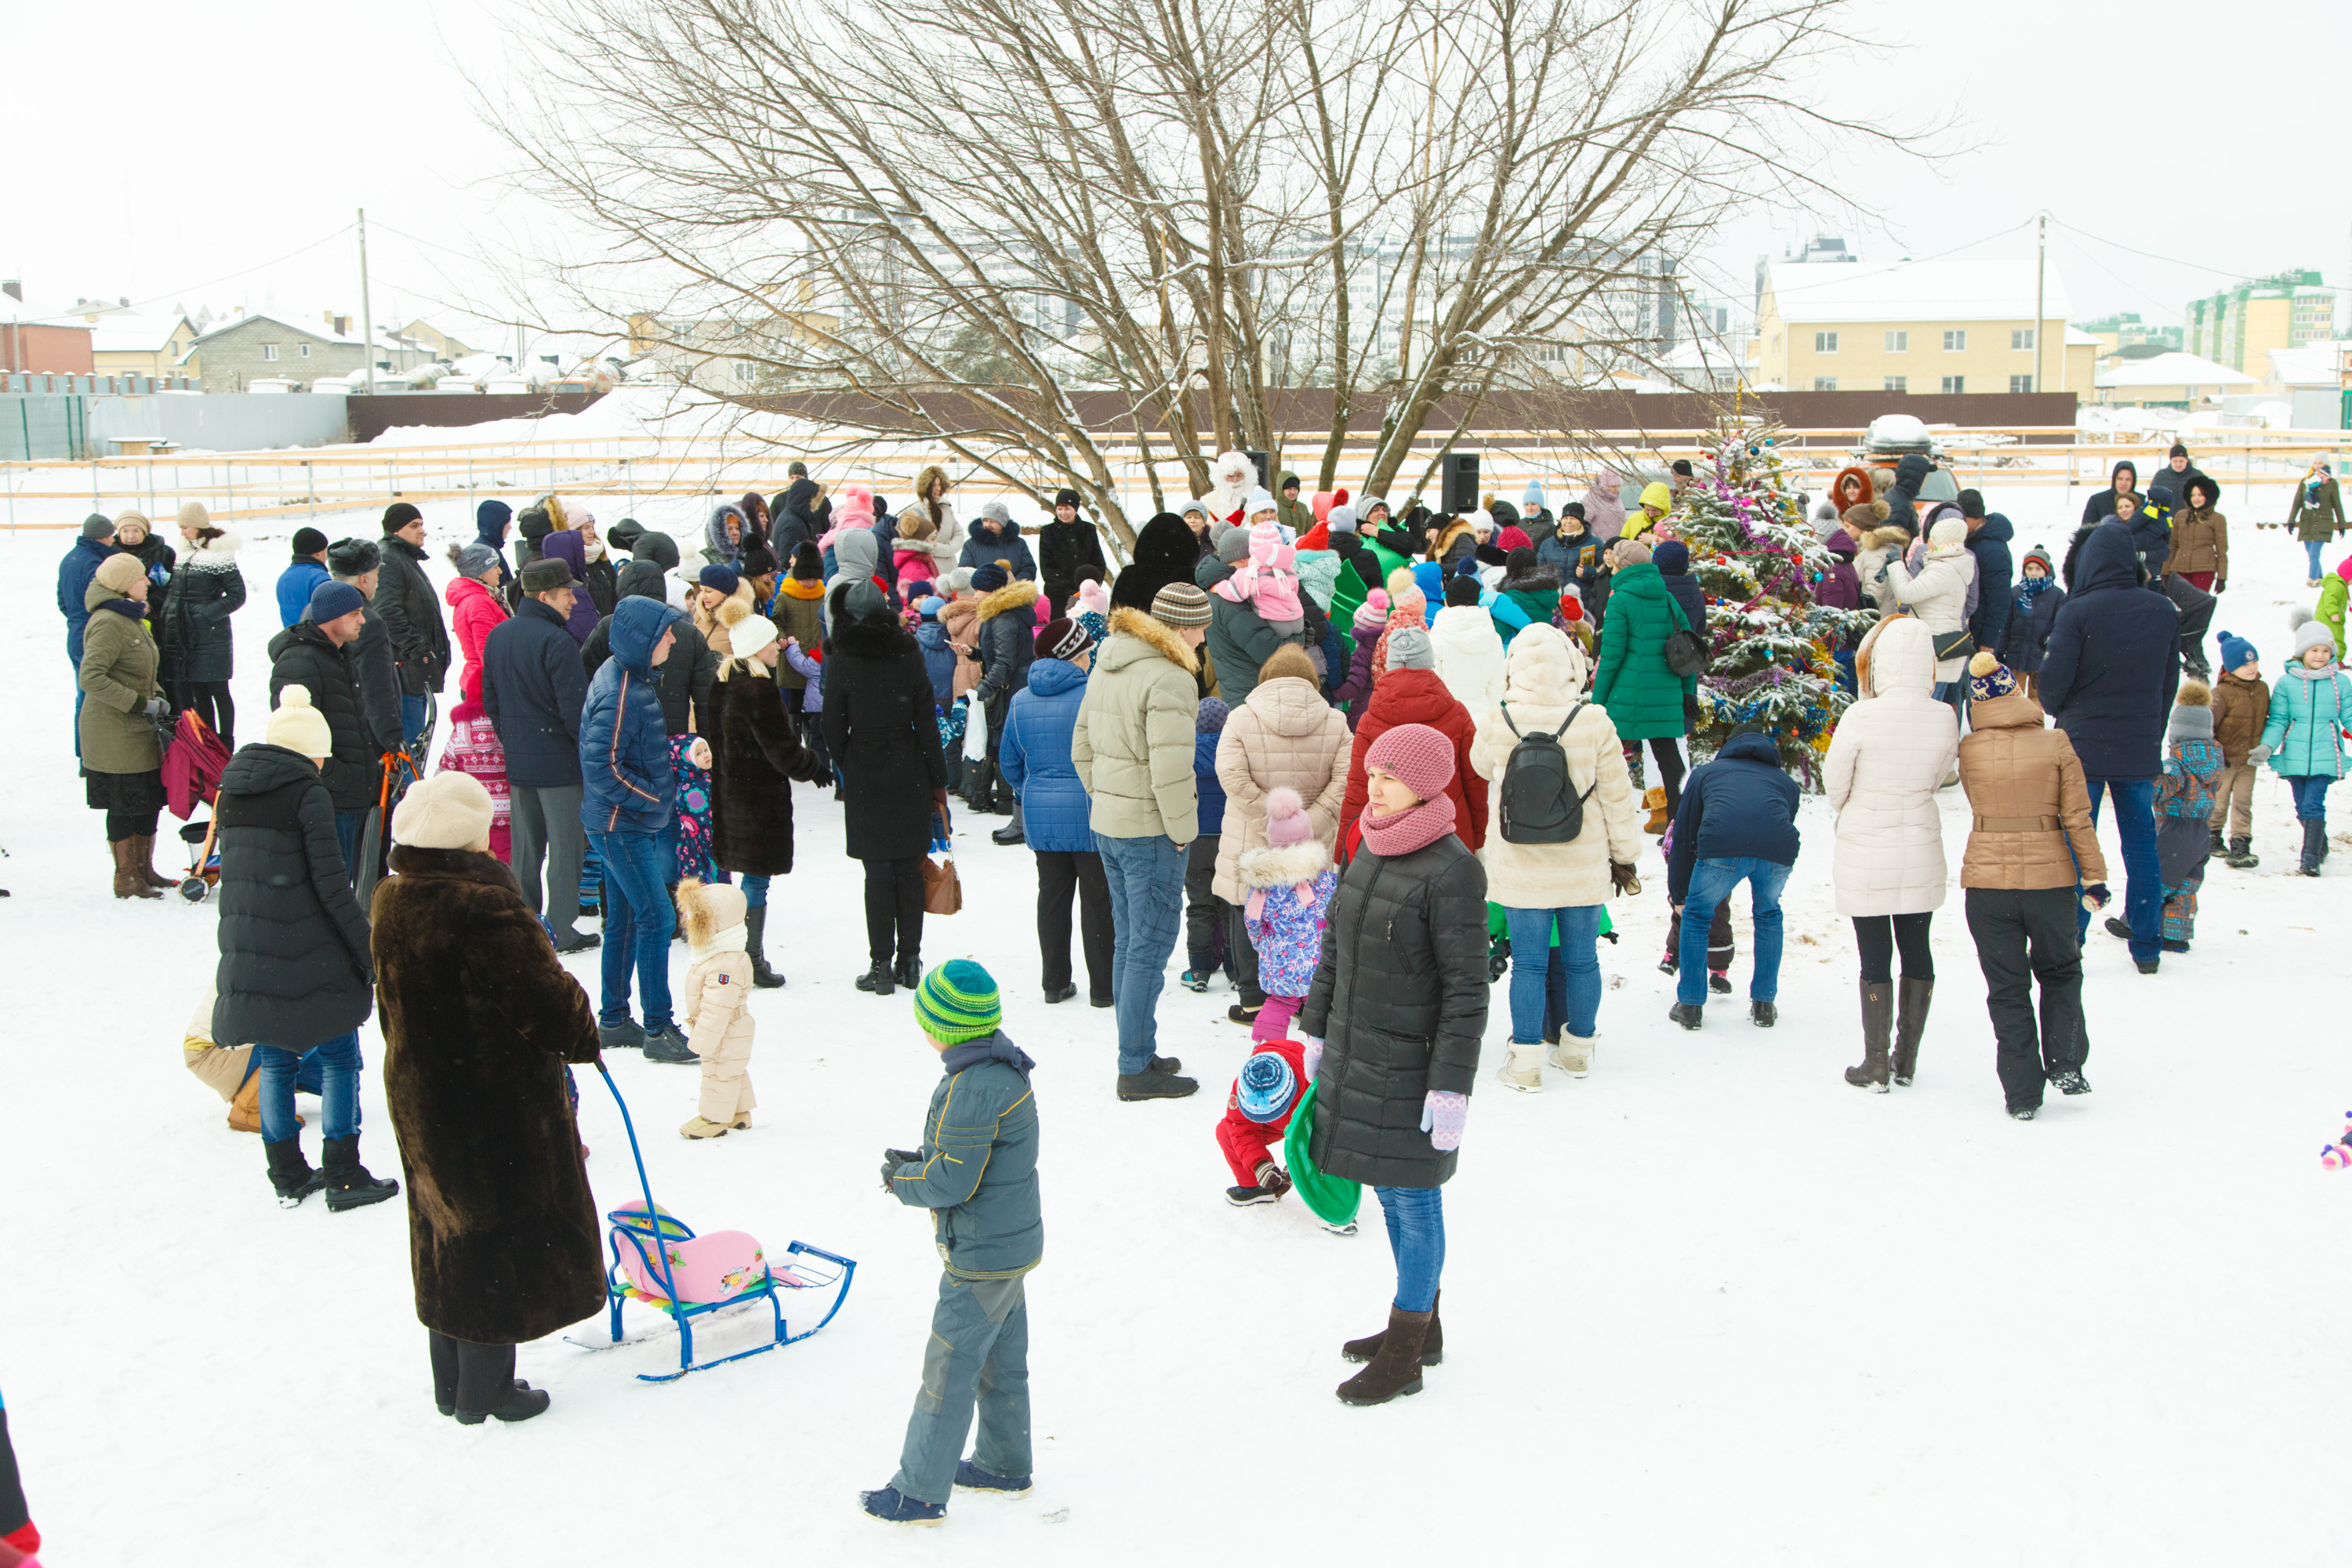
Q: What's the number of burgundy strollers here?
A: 1